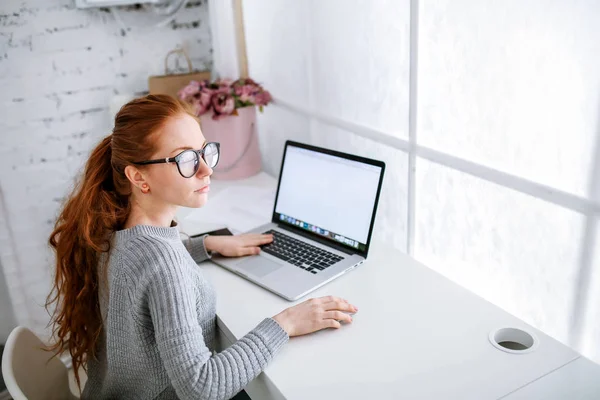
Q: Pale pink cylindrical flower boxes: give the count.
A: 1